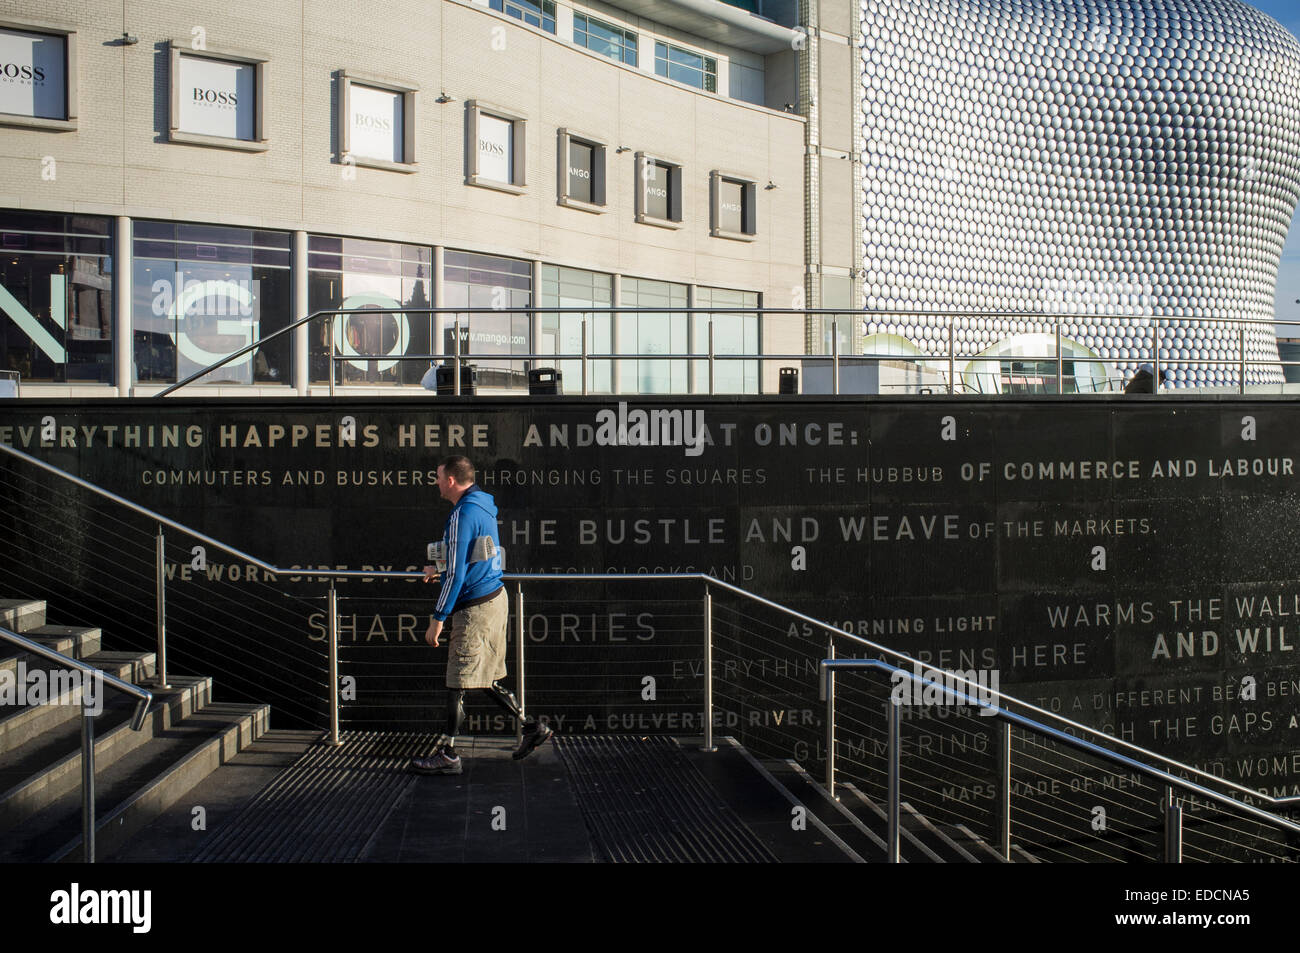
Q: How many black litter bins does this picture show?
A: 3